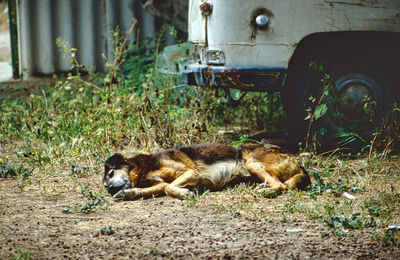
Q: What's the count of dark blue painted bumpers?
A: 1